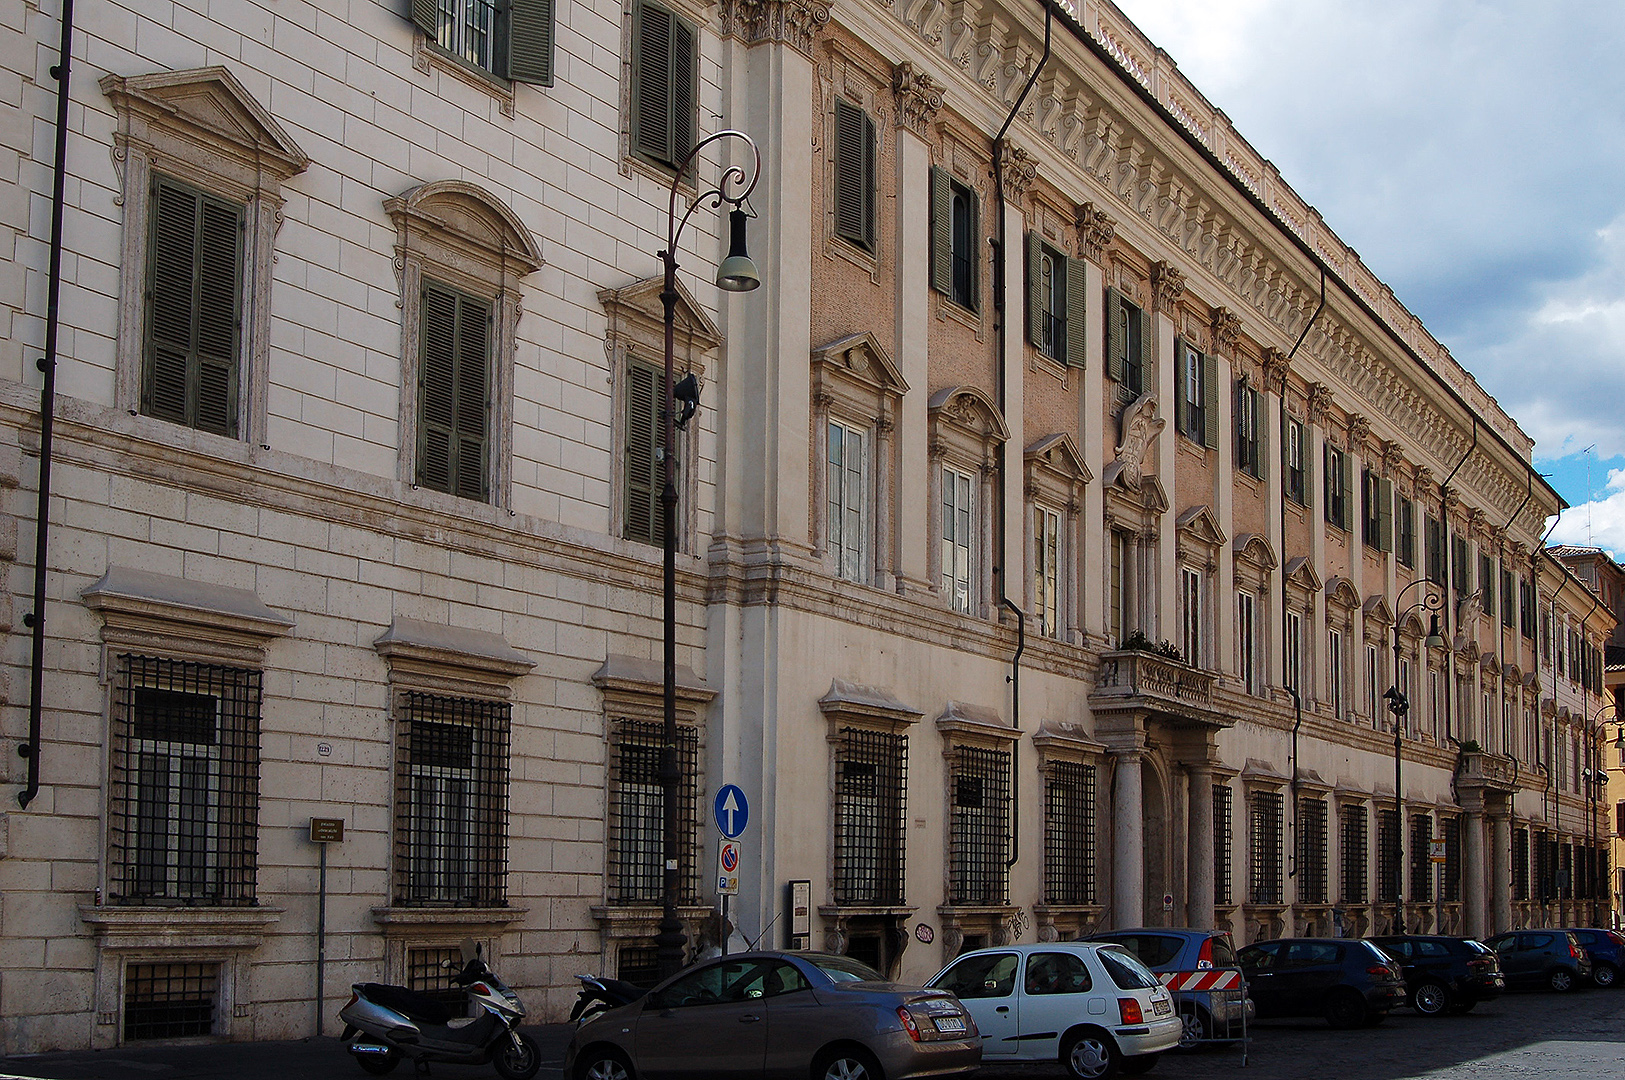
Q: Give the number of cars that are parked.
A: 7